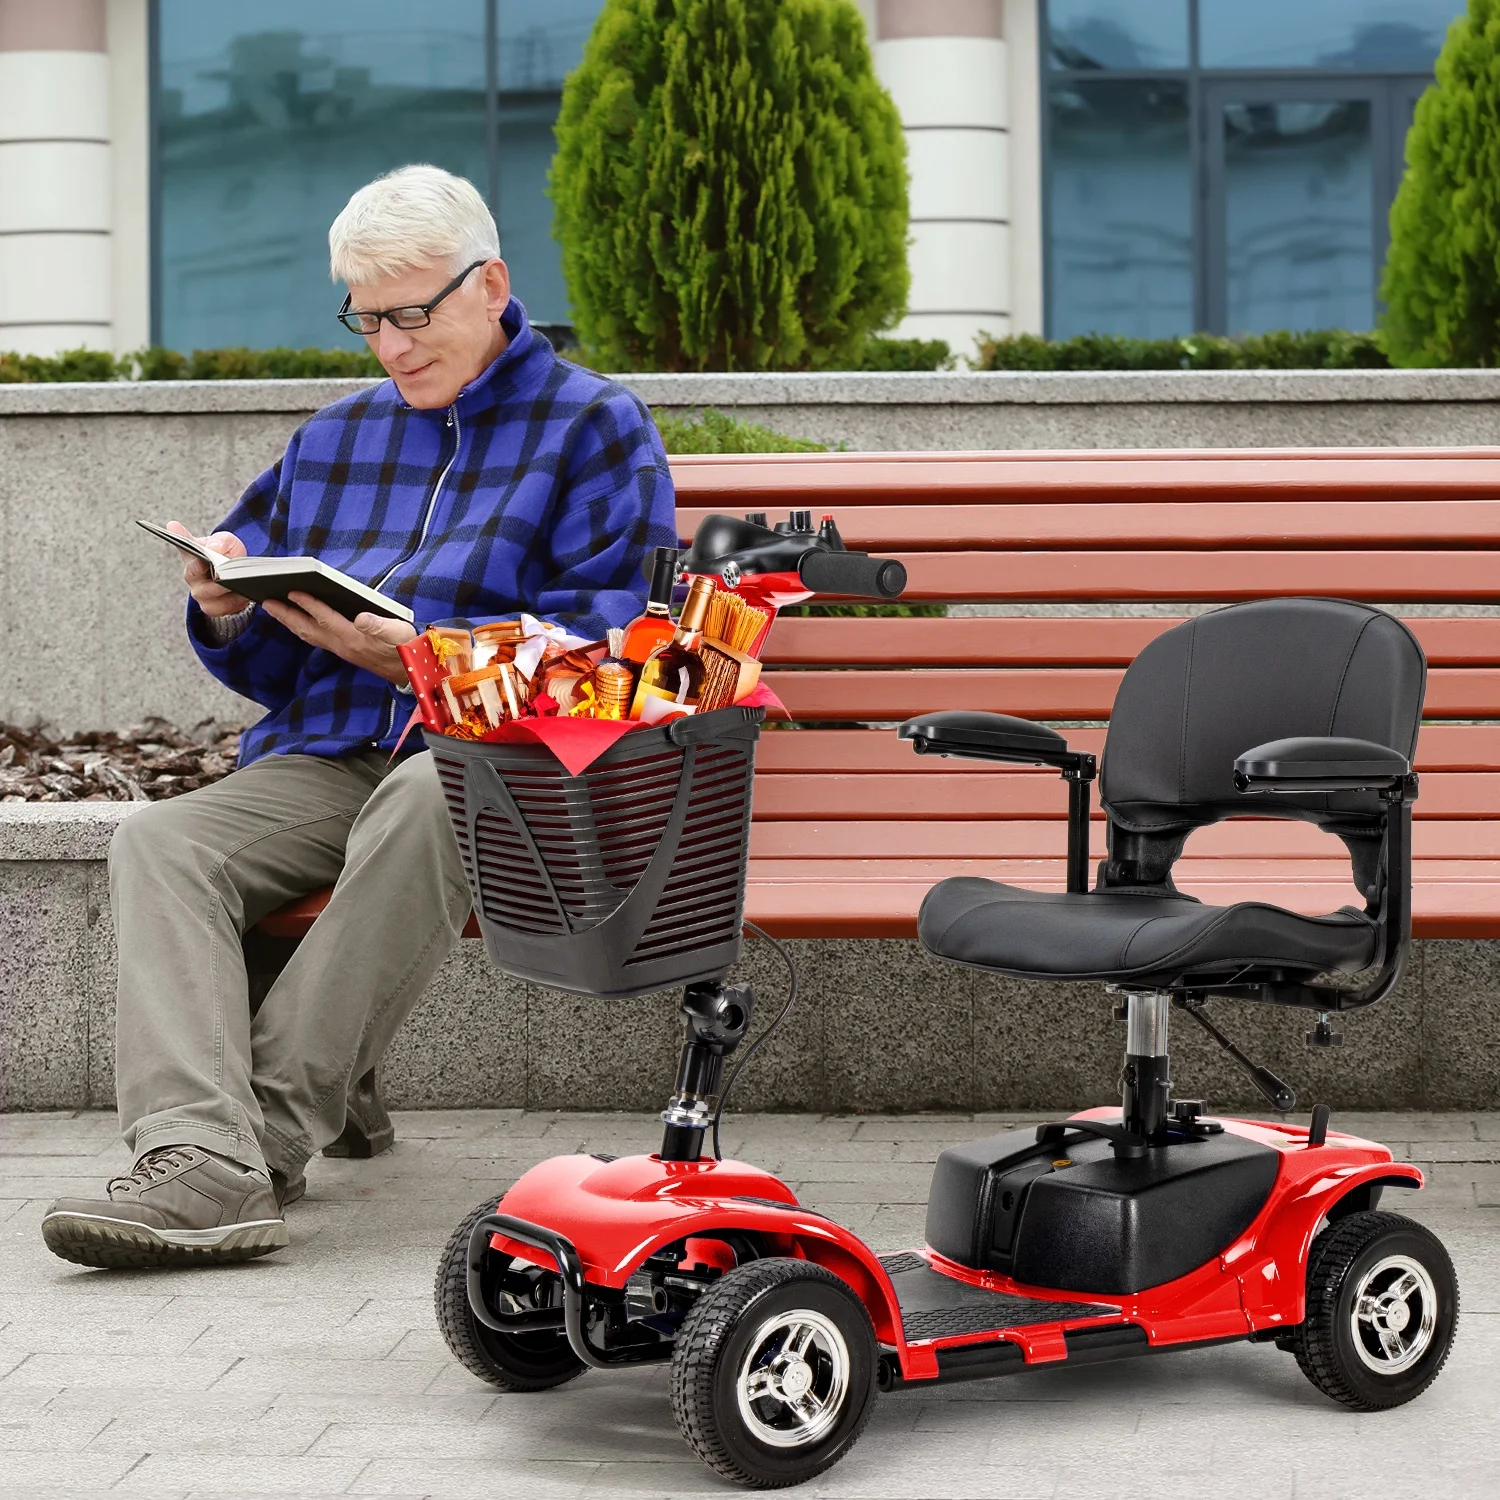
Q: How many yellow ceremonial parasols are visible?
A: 0